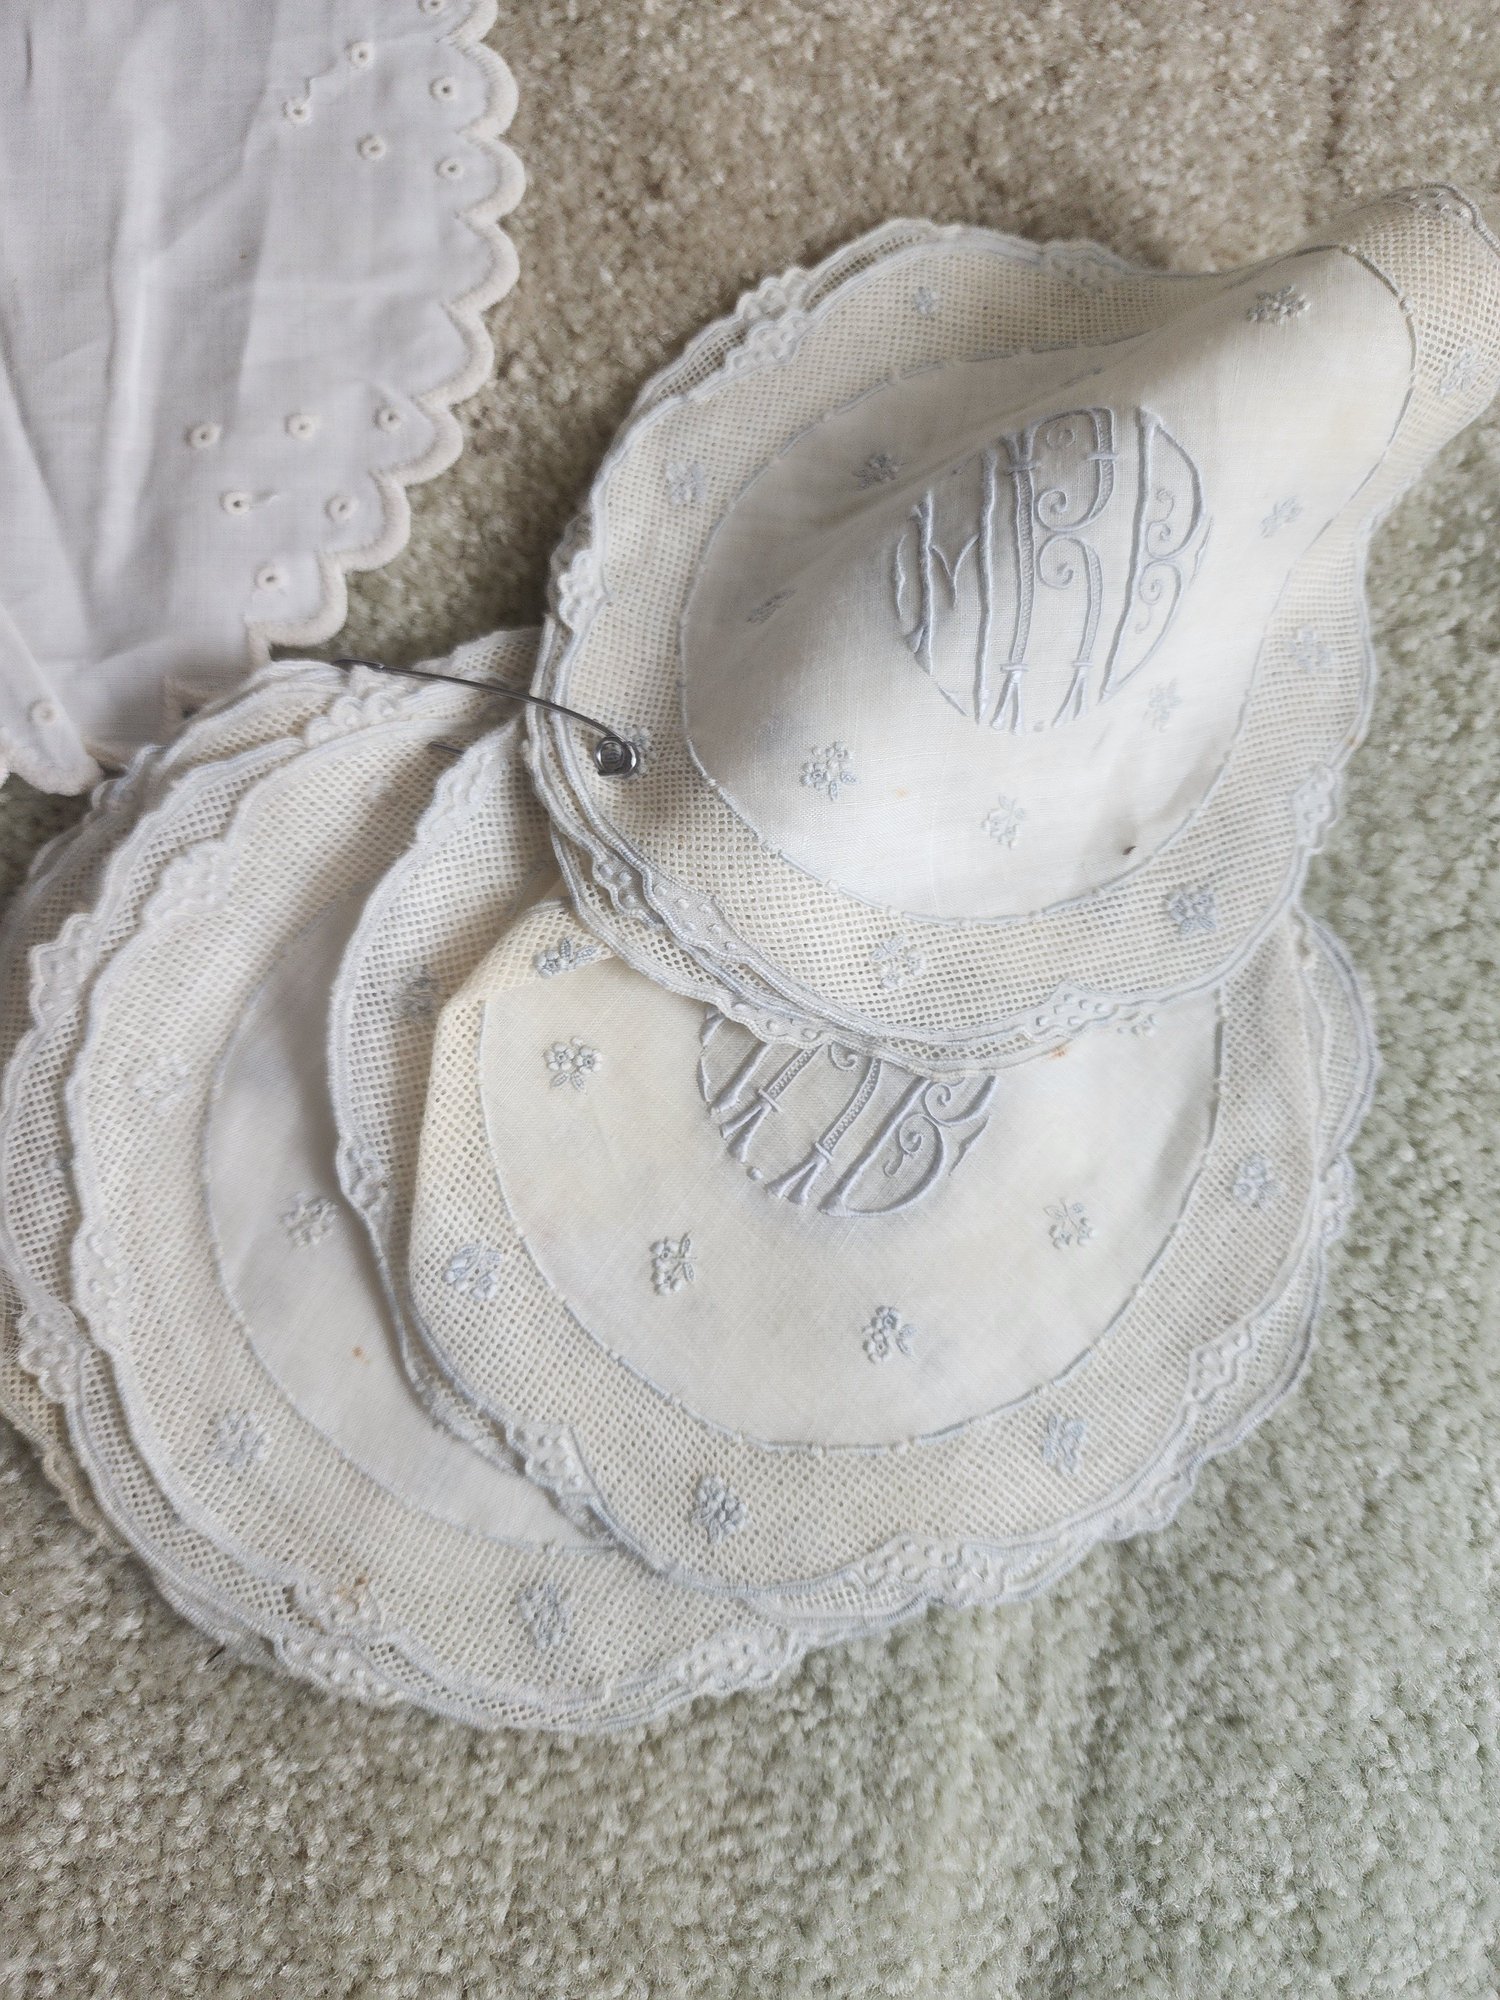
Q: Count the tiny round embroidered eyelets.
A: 13